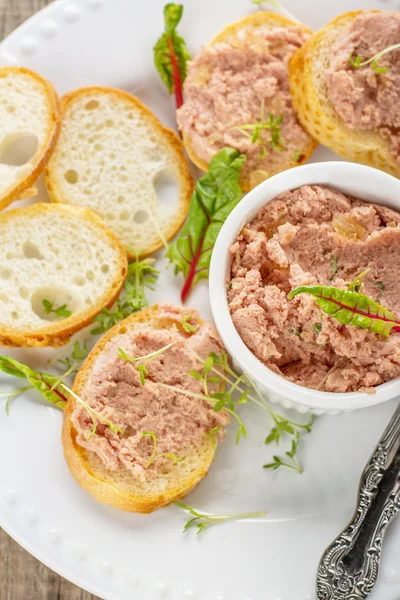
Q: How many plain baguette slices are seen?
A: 3